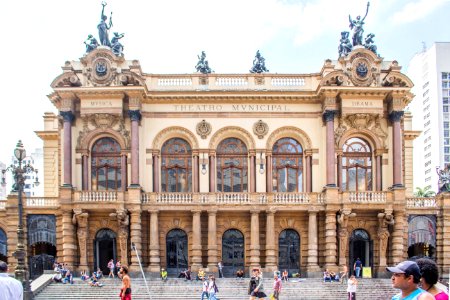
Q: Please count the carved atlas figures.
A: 4